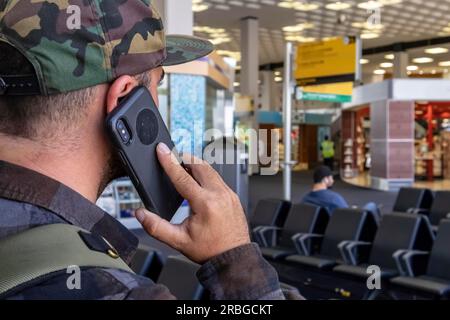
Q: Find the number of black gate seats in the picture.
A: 9